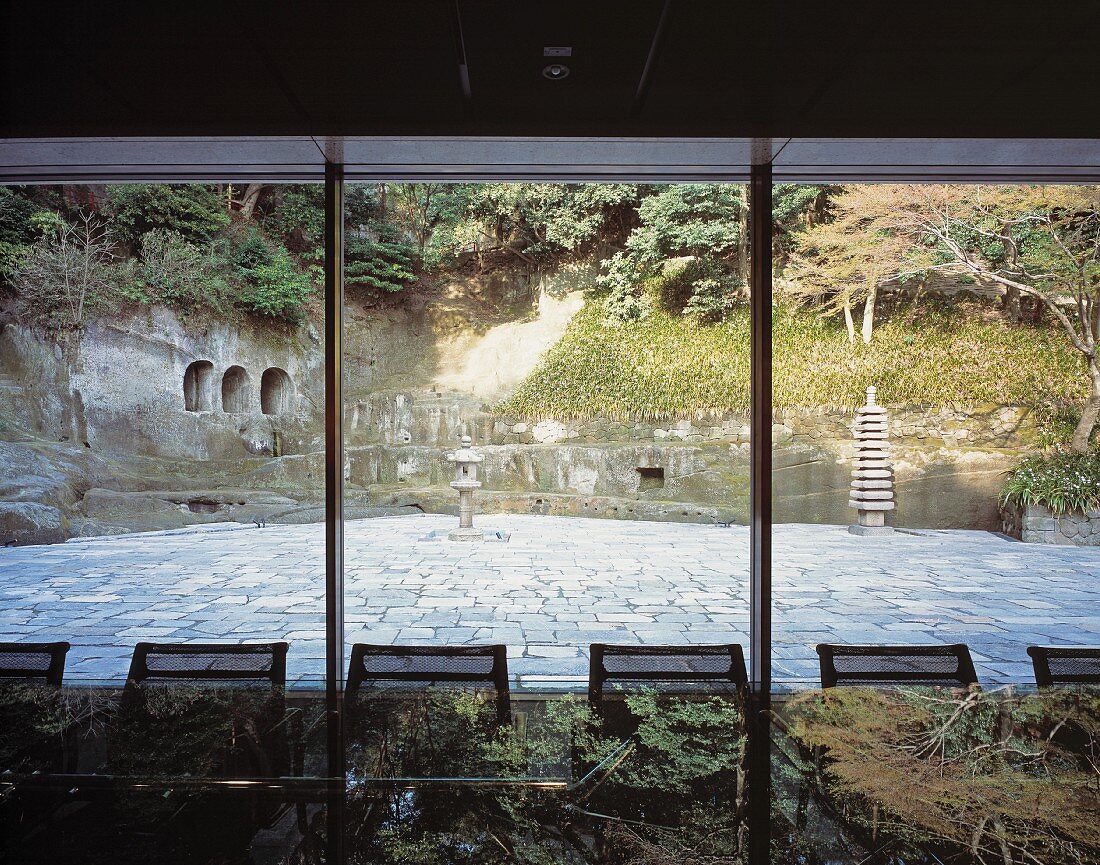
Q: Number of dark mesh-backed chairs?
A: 6